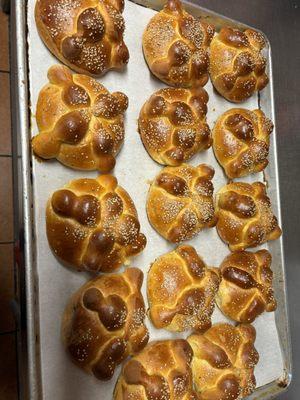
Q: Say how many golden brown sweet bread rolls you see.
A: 14